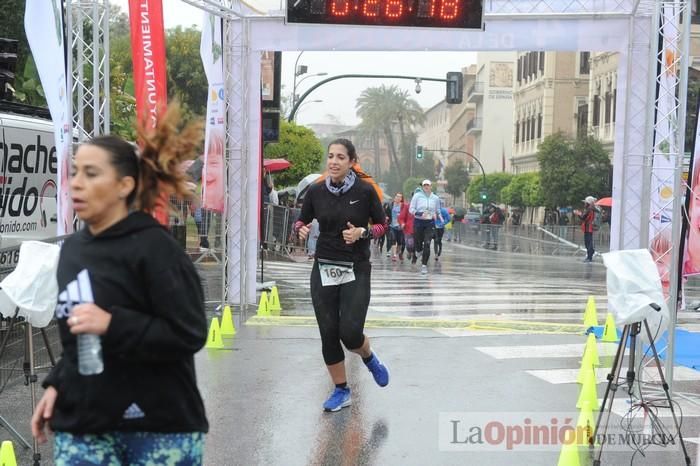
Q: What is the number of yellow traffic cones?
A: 12